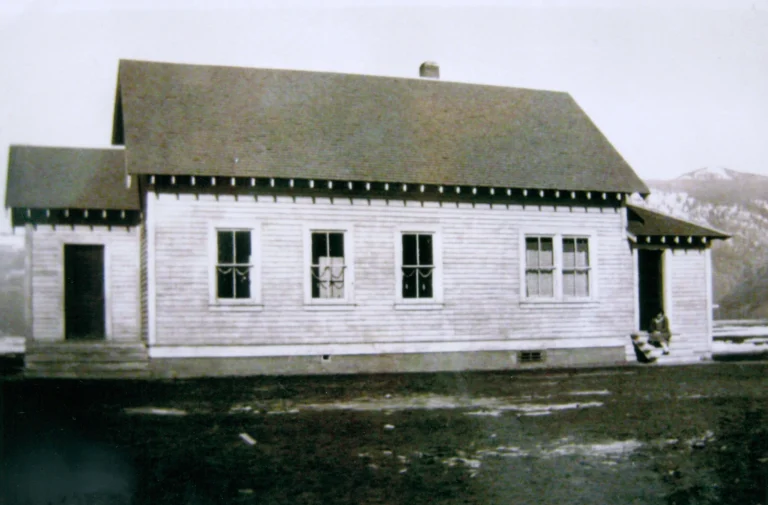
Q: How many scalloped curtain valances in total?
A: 3